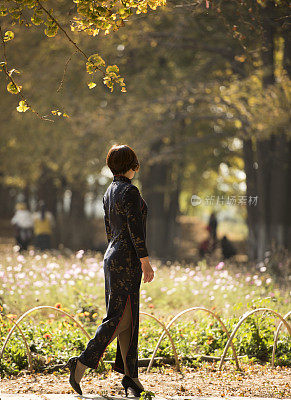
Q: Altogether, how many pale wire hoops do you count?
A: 6